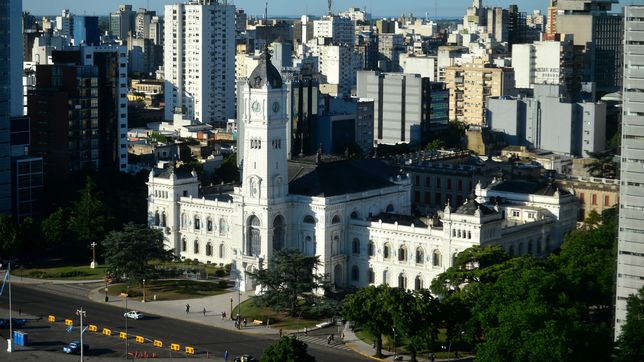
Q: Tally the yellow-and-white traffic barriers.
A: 9